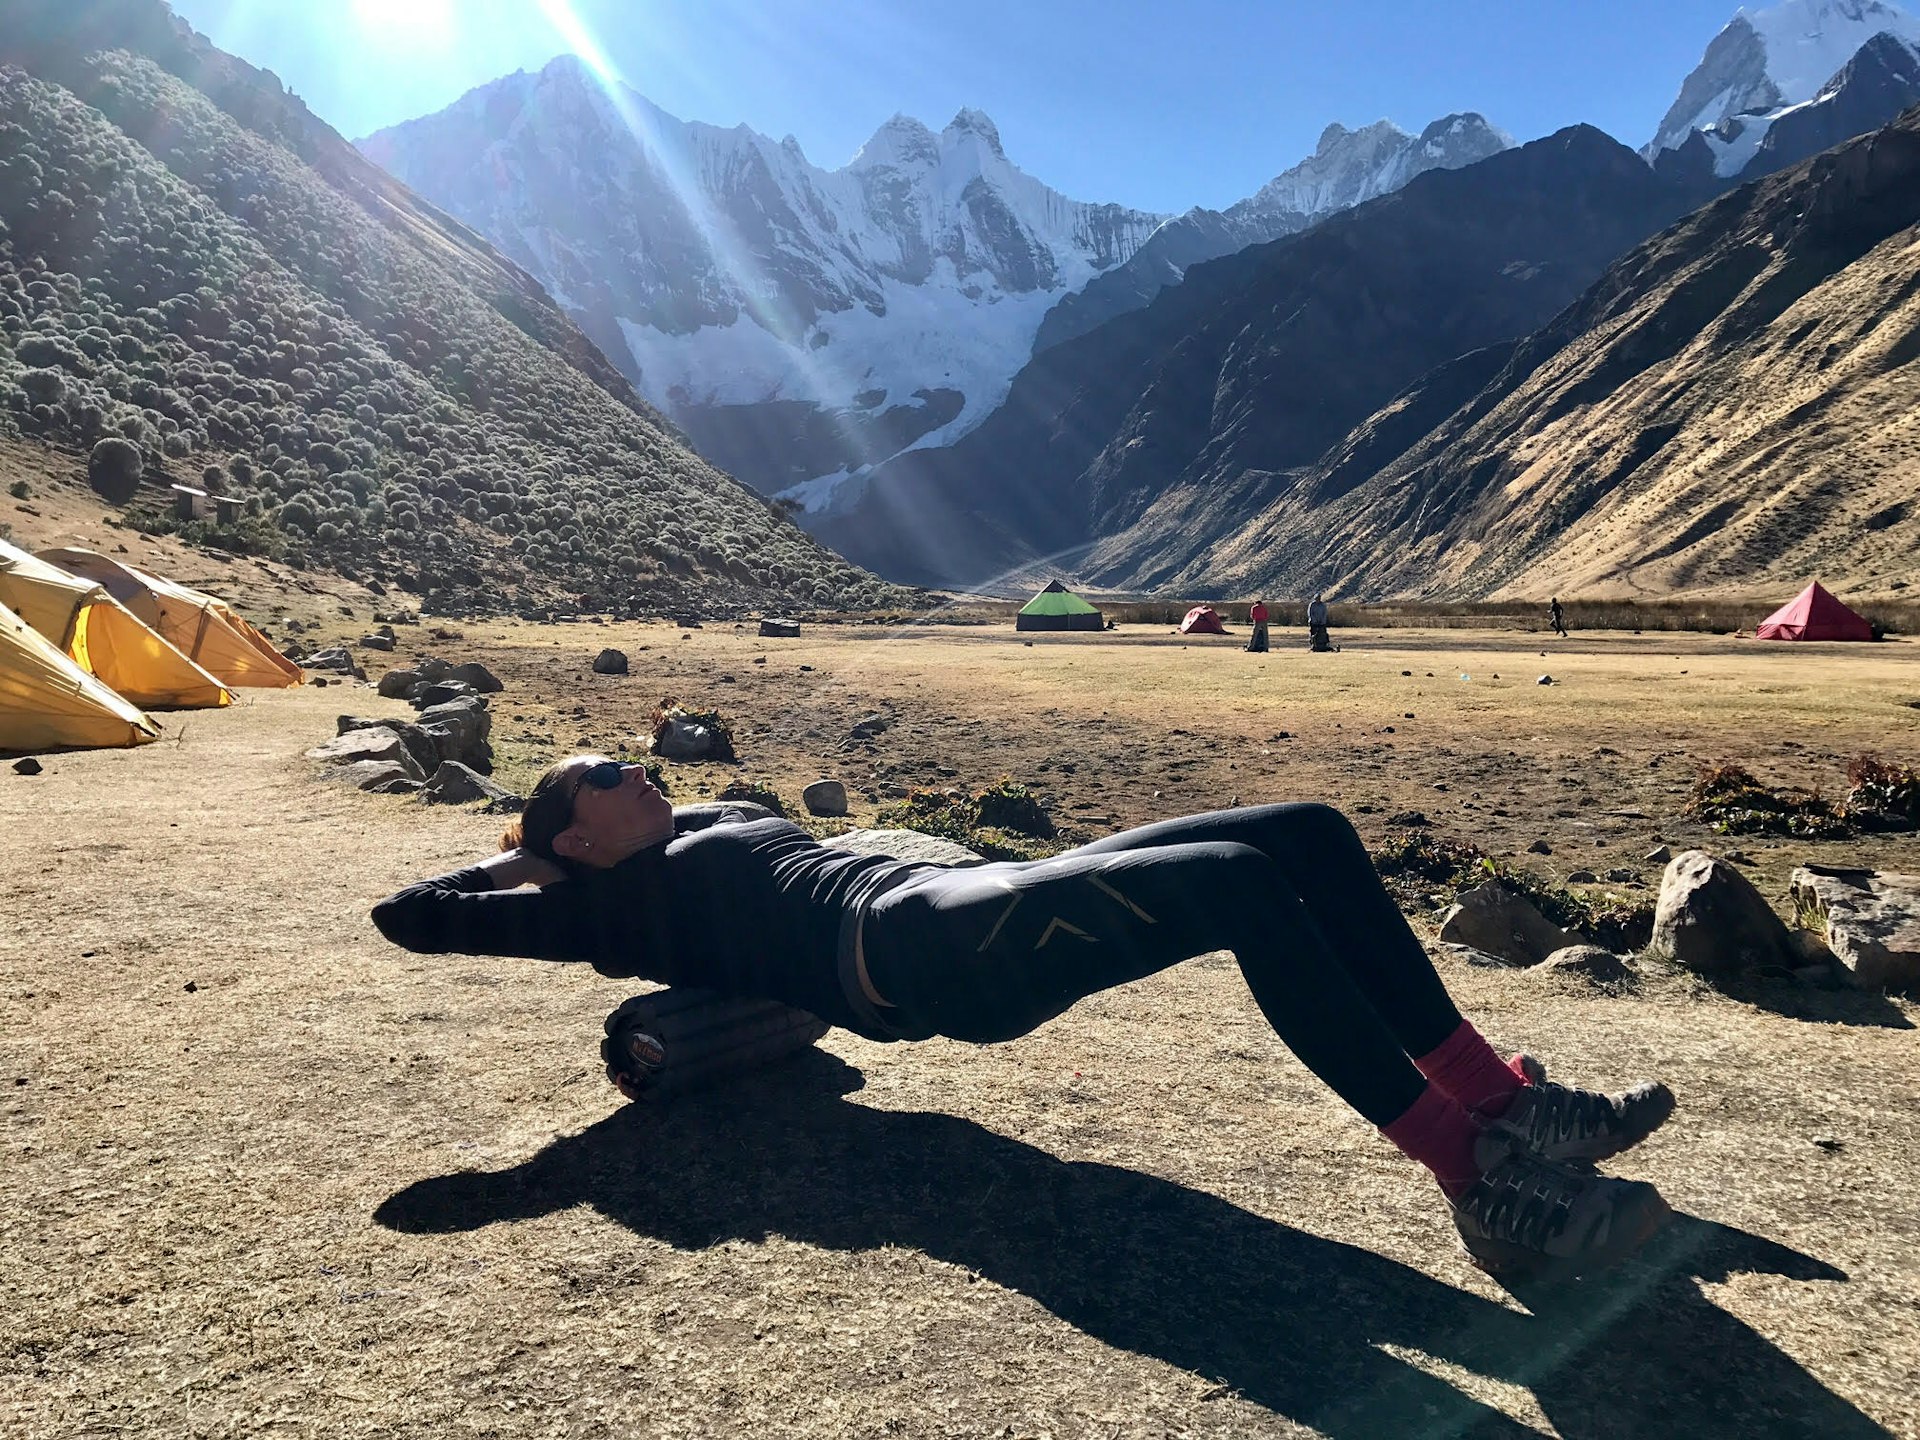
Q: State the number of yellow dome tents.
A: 3